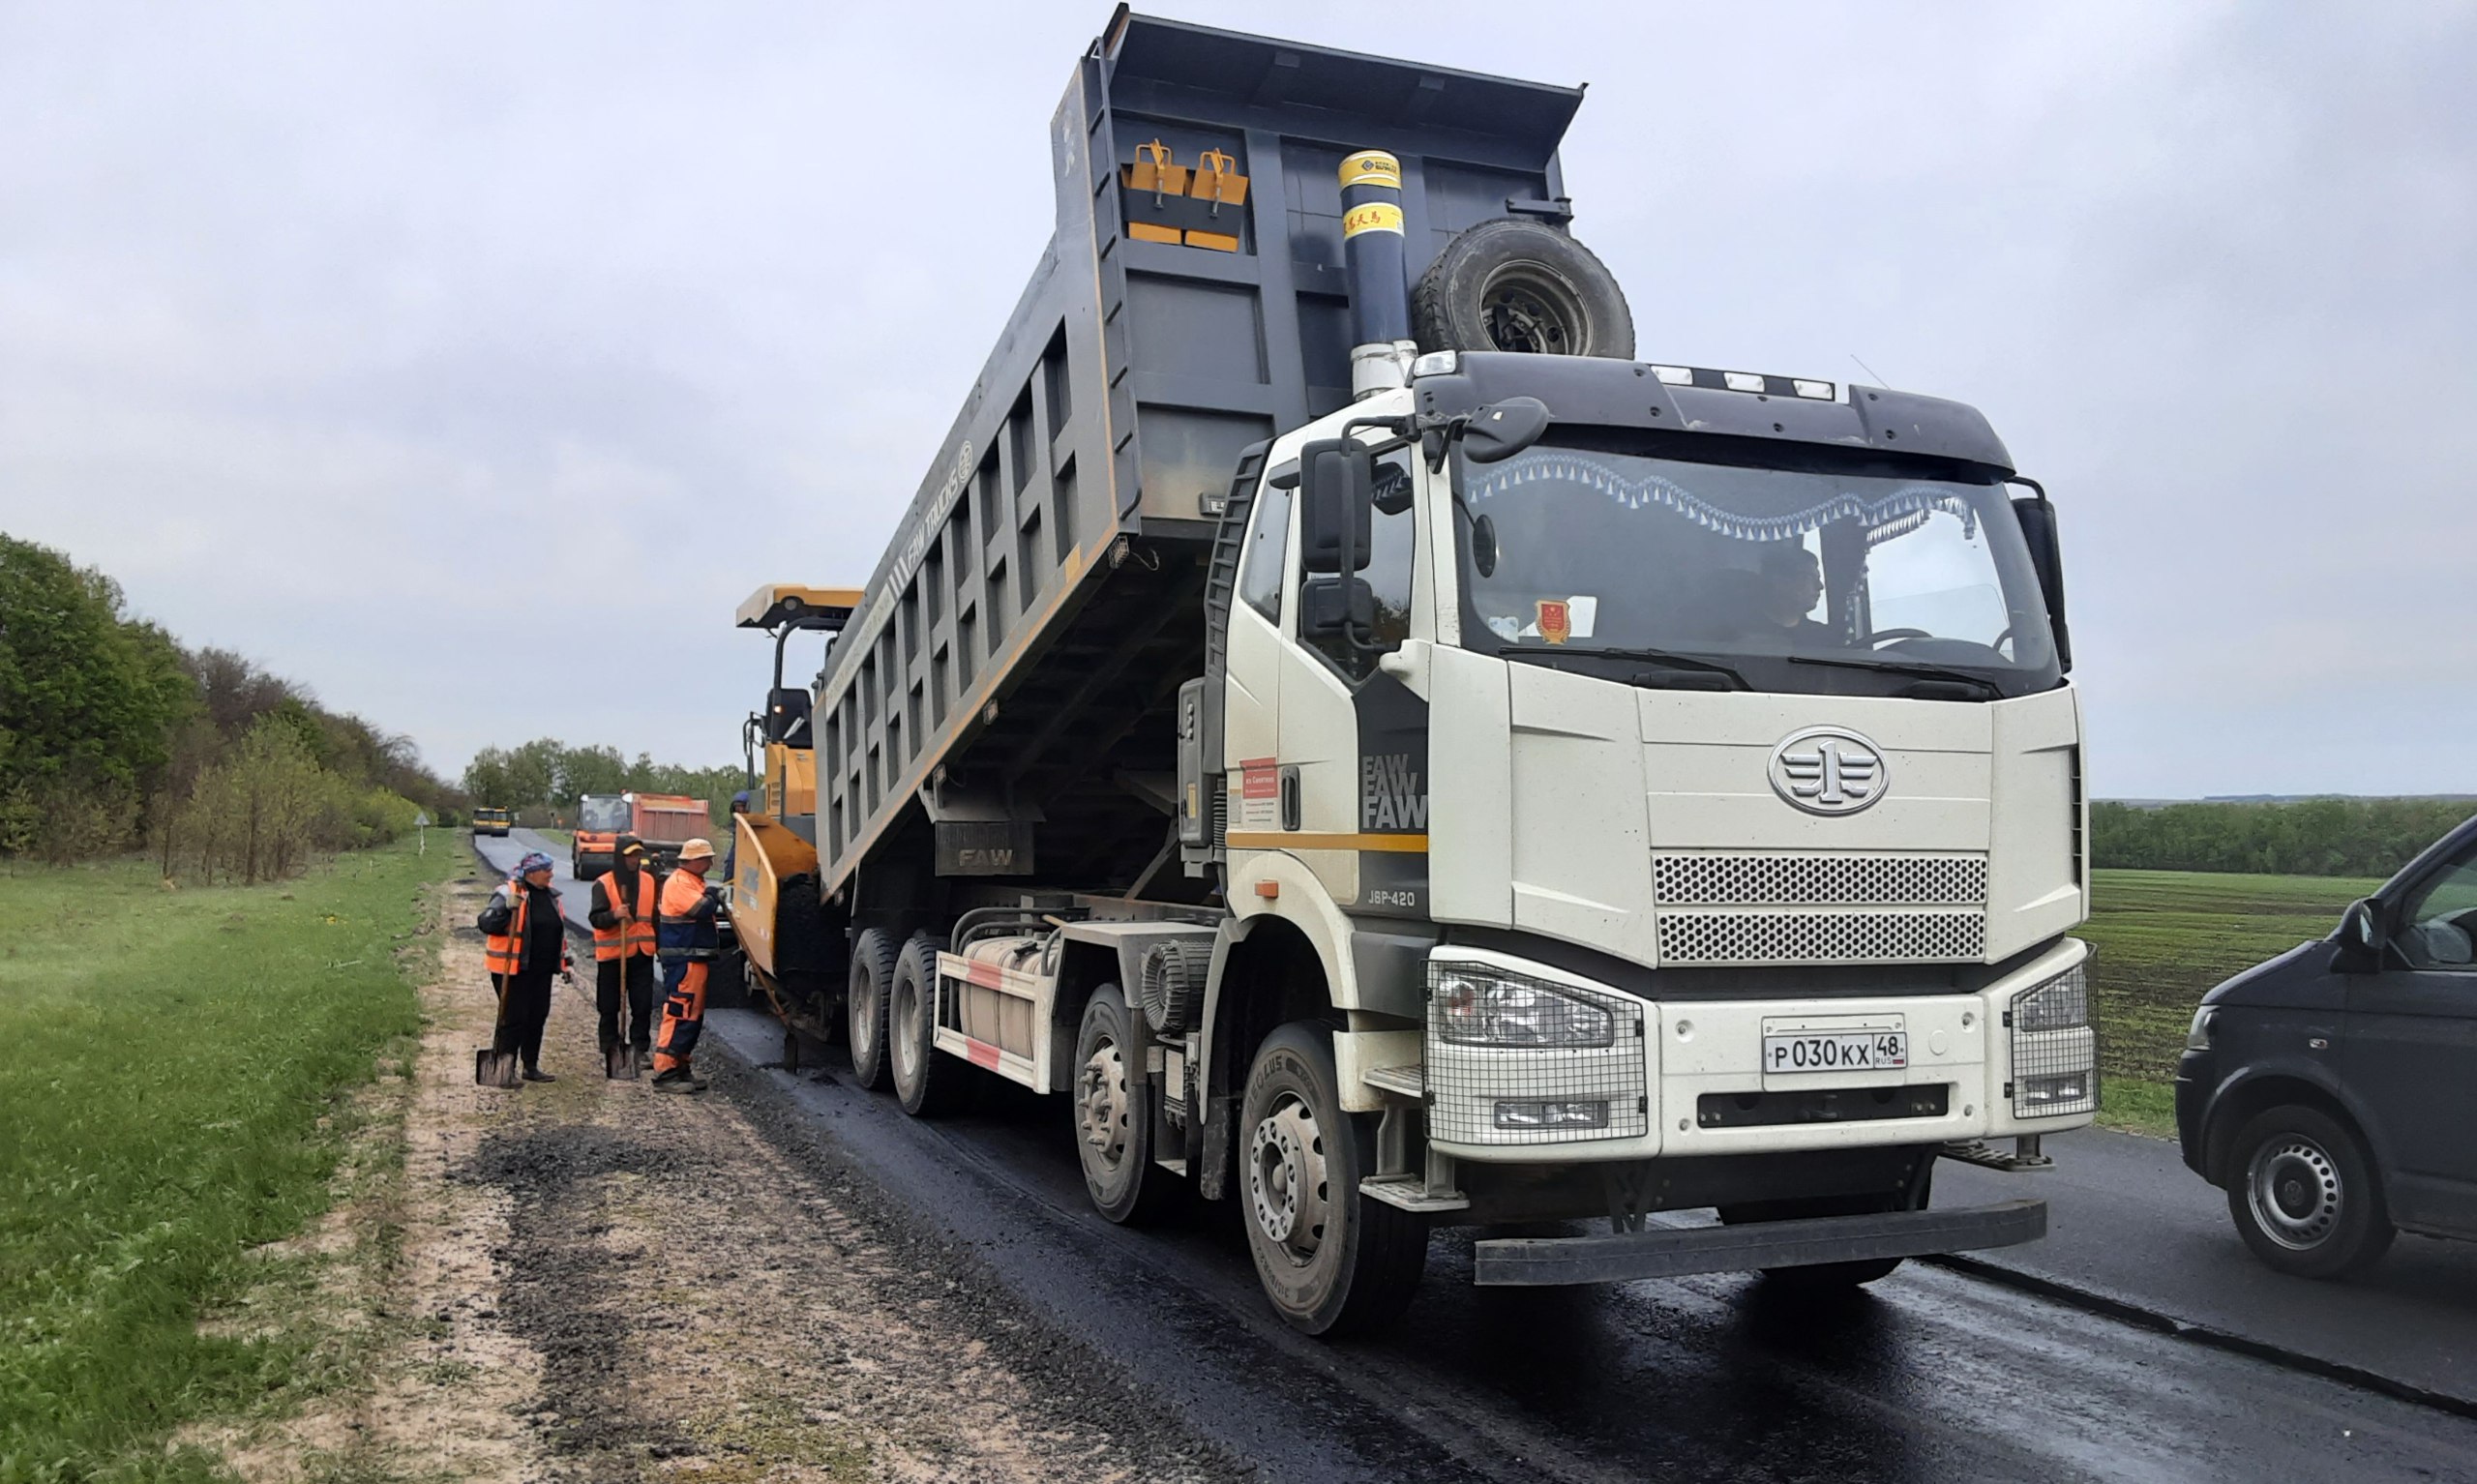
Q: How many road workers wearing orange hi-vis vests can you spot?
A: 3